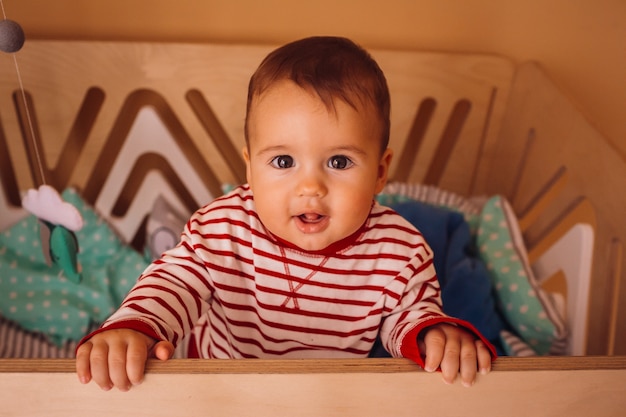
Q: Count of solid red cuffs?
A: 2